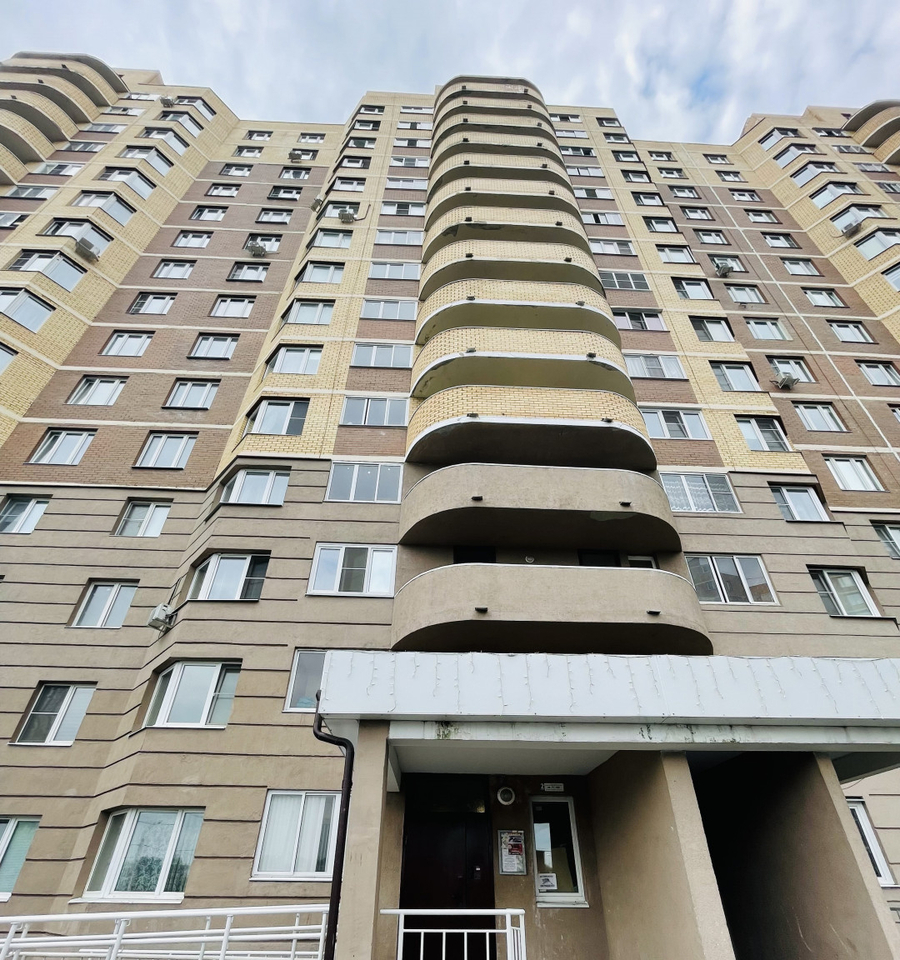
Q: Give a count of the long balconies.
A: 13